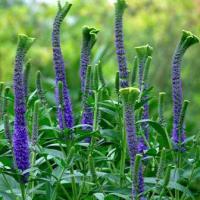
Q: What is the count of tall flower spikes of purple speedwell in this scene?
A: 7